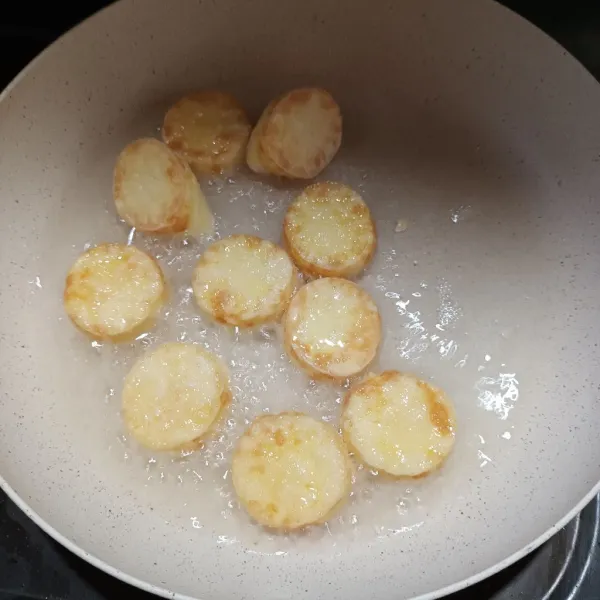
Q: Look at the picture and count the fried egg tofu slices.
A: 10